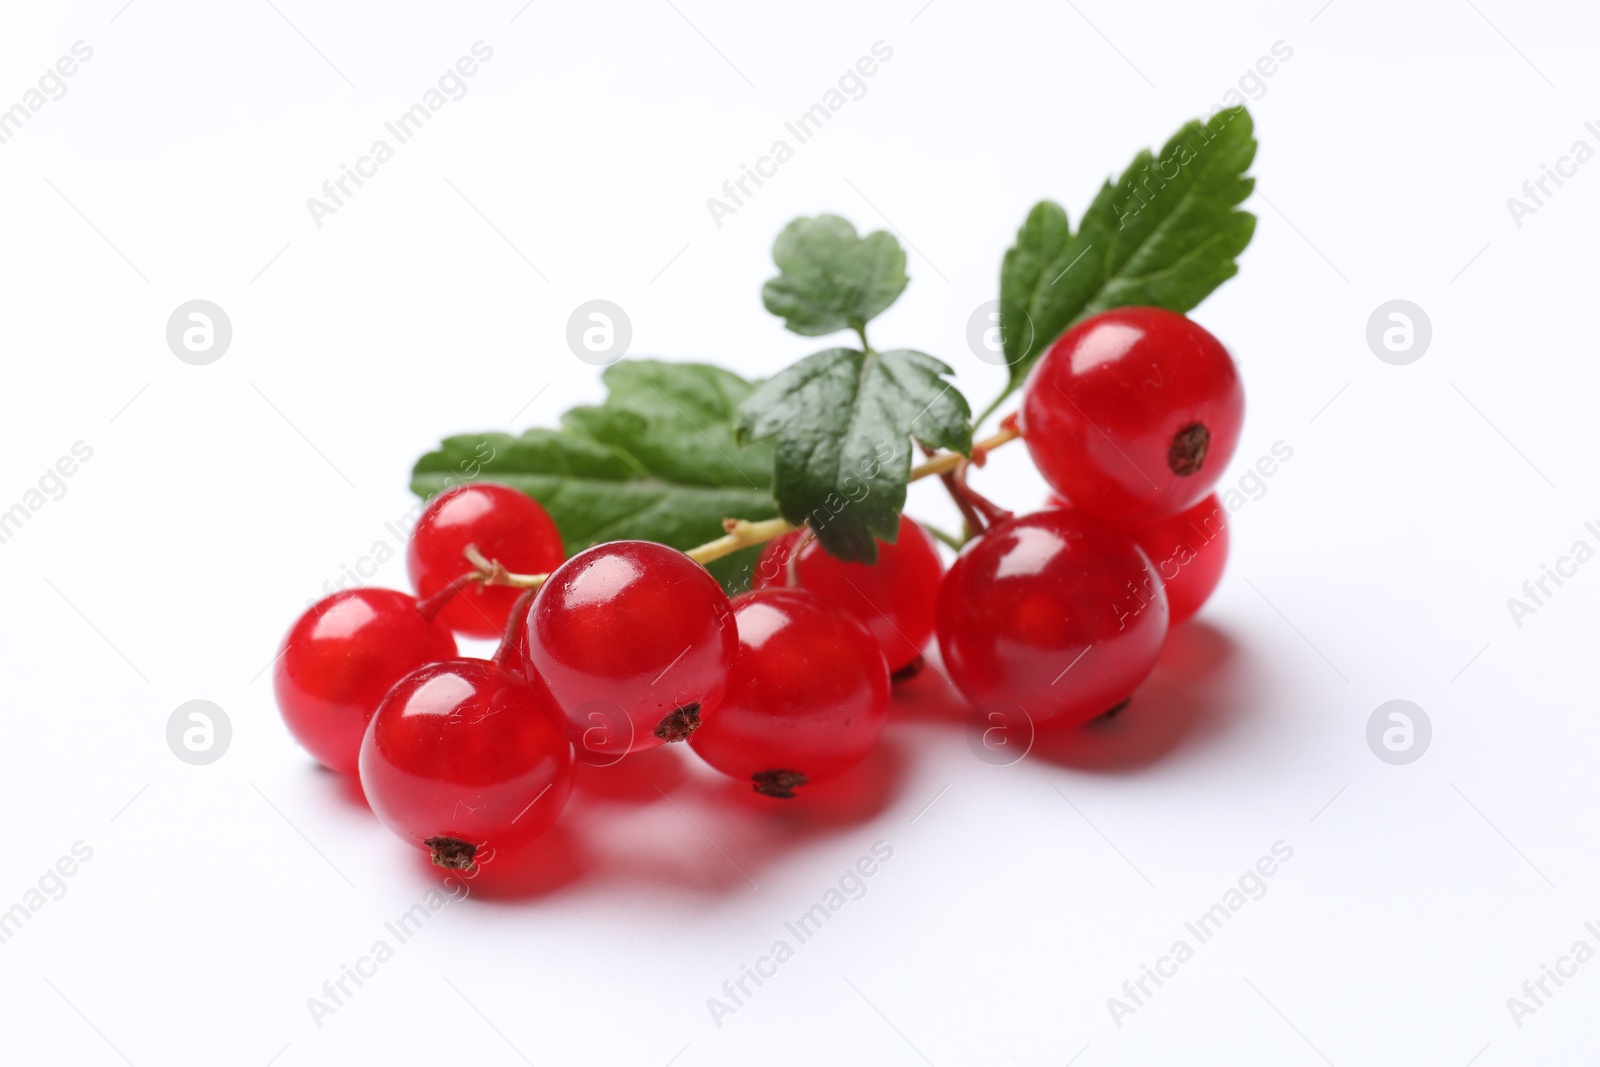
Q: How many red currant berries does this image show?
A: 9